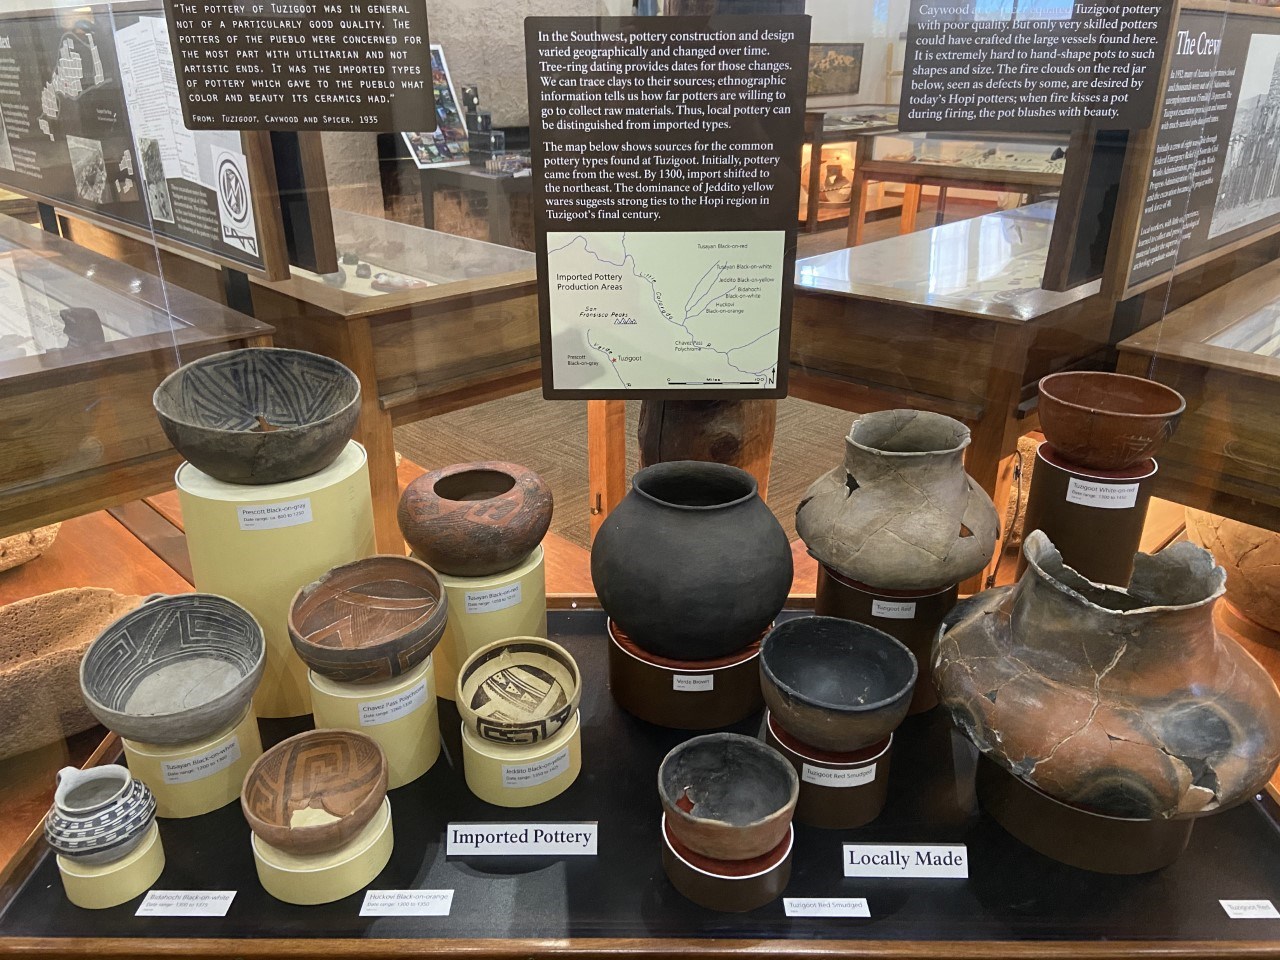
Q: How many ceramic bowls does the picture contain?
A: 8